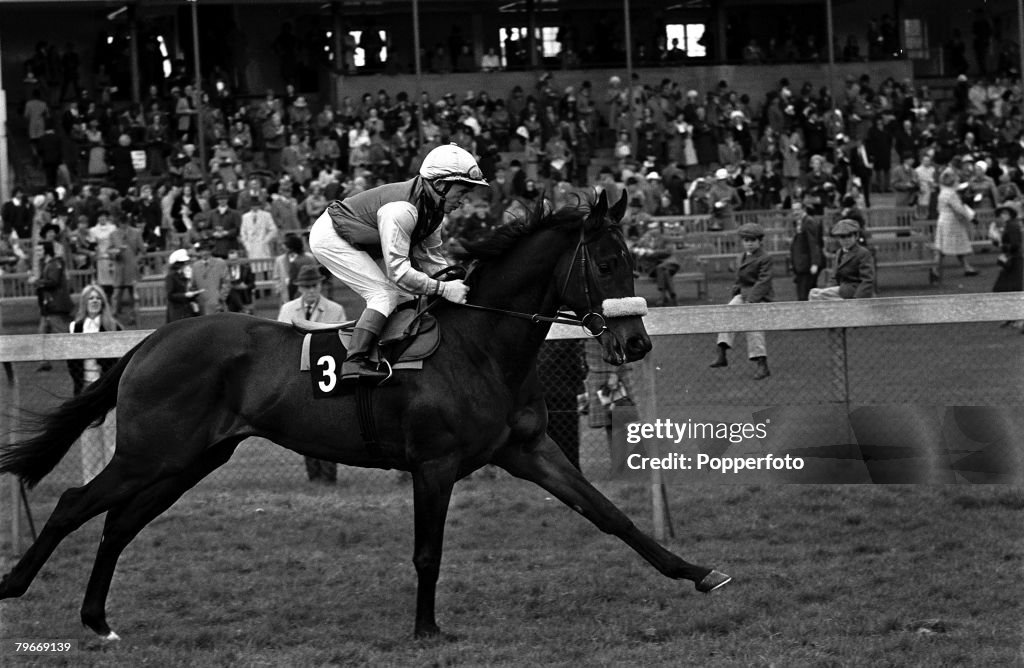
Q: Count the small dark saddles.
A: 1